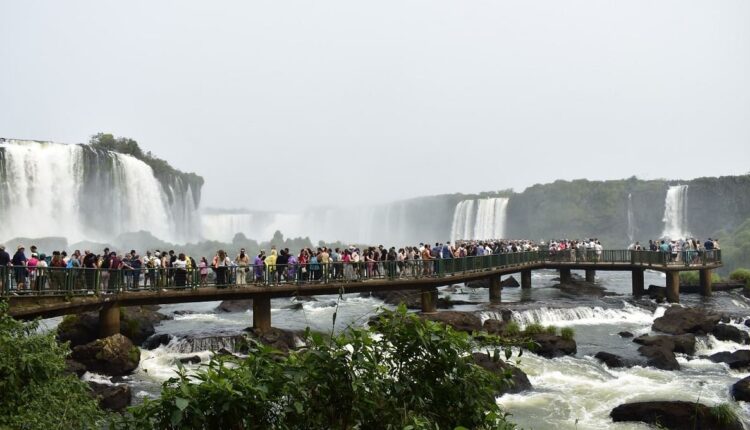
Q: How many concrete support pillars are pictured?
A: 10